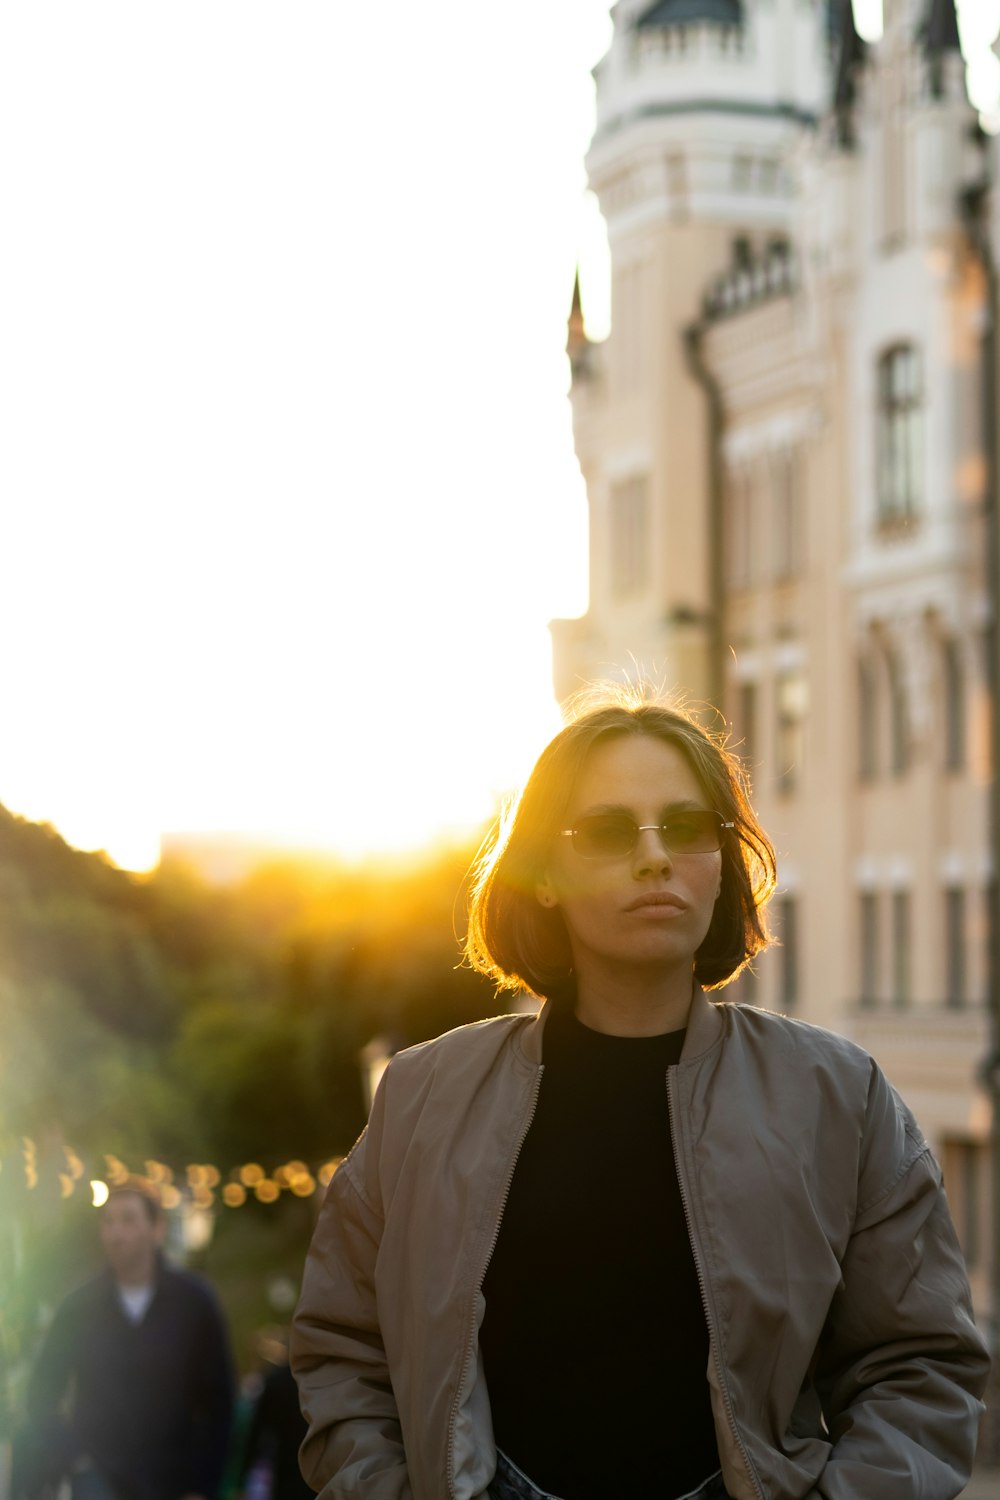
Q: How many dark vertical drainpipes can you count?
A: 2